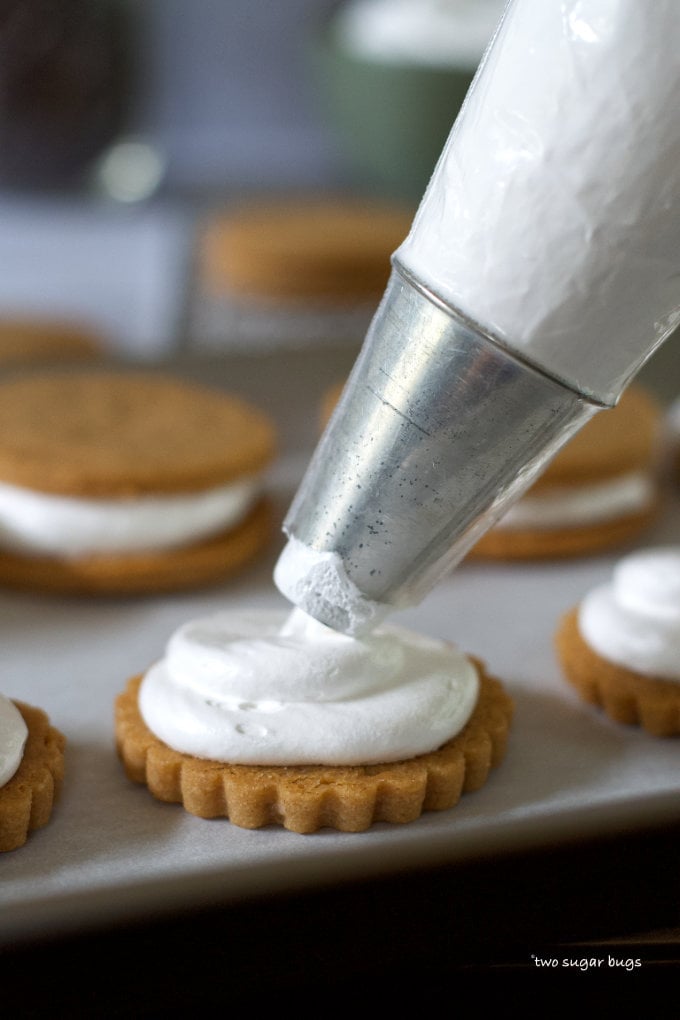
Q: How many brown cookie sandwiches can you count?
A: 2